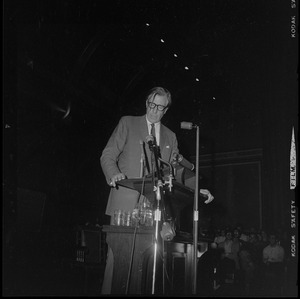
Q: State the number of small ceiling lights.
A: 6